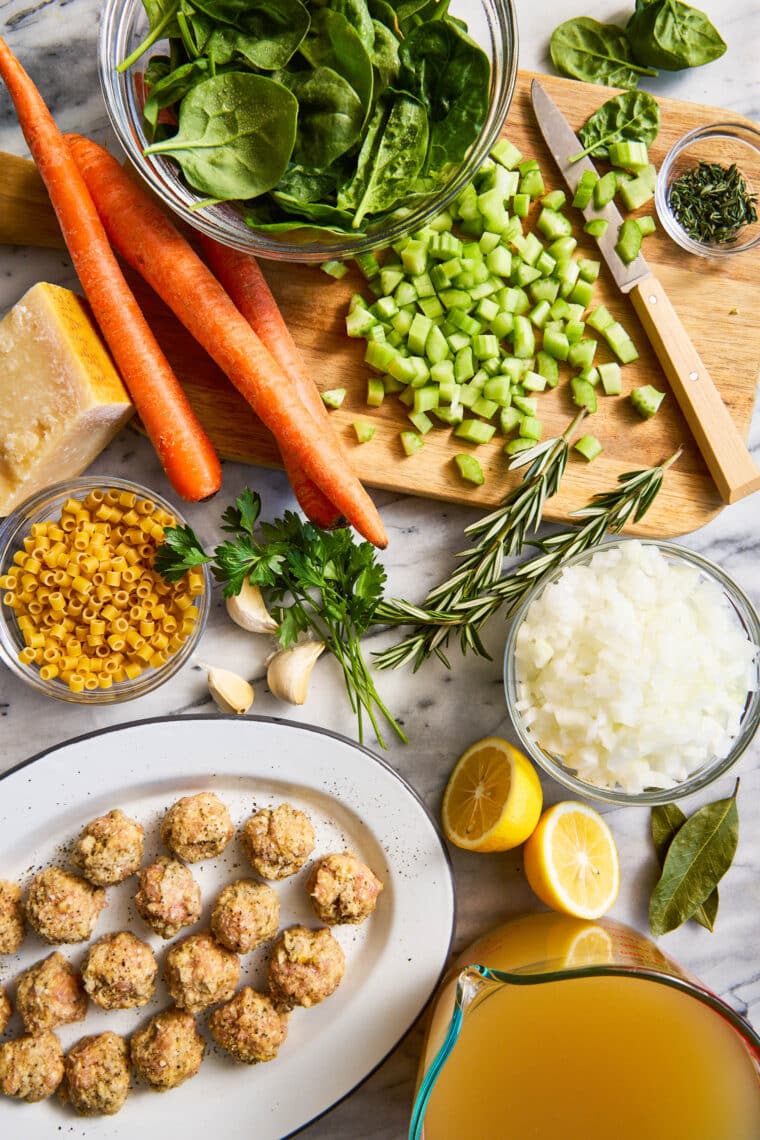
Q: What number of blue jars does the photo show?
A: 0